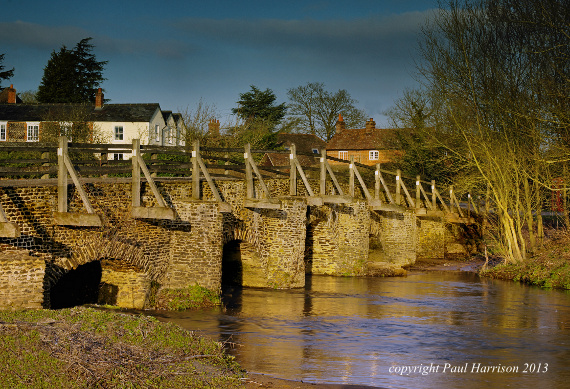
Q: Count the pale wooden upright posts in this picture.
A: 13